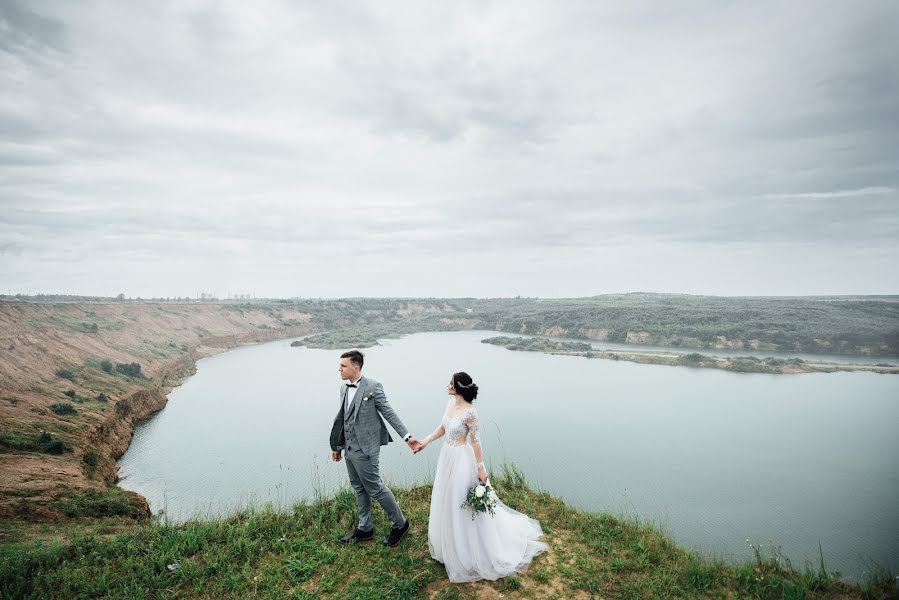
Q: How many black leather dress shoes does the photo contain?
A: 2